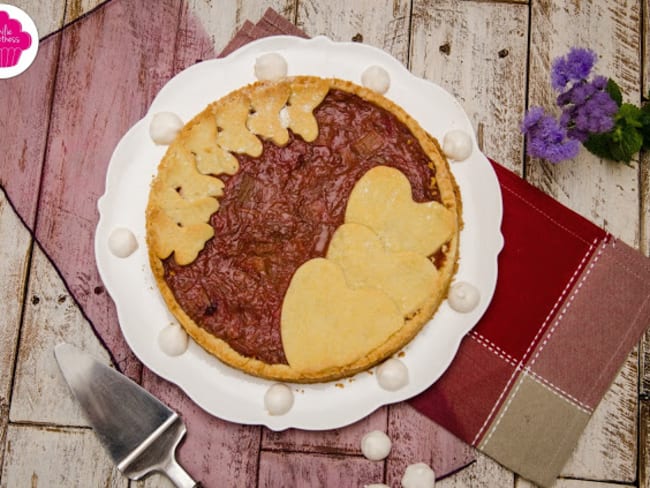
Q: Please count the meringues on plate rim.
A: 9